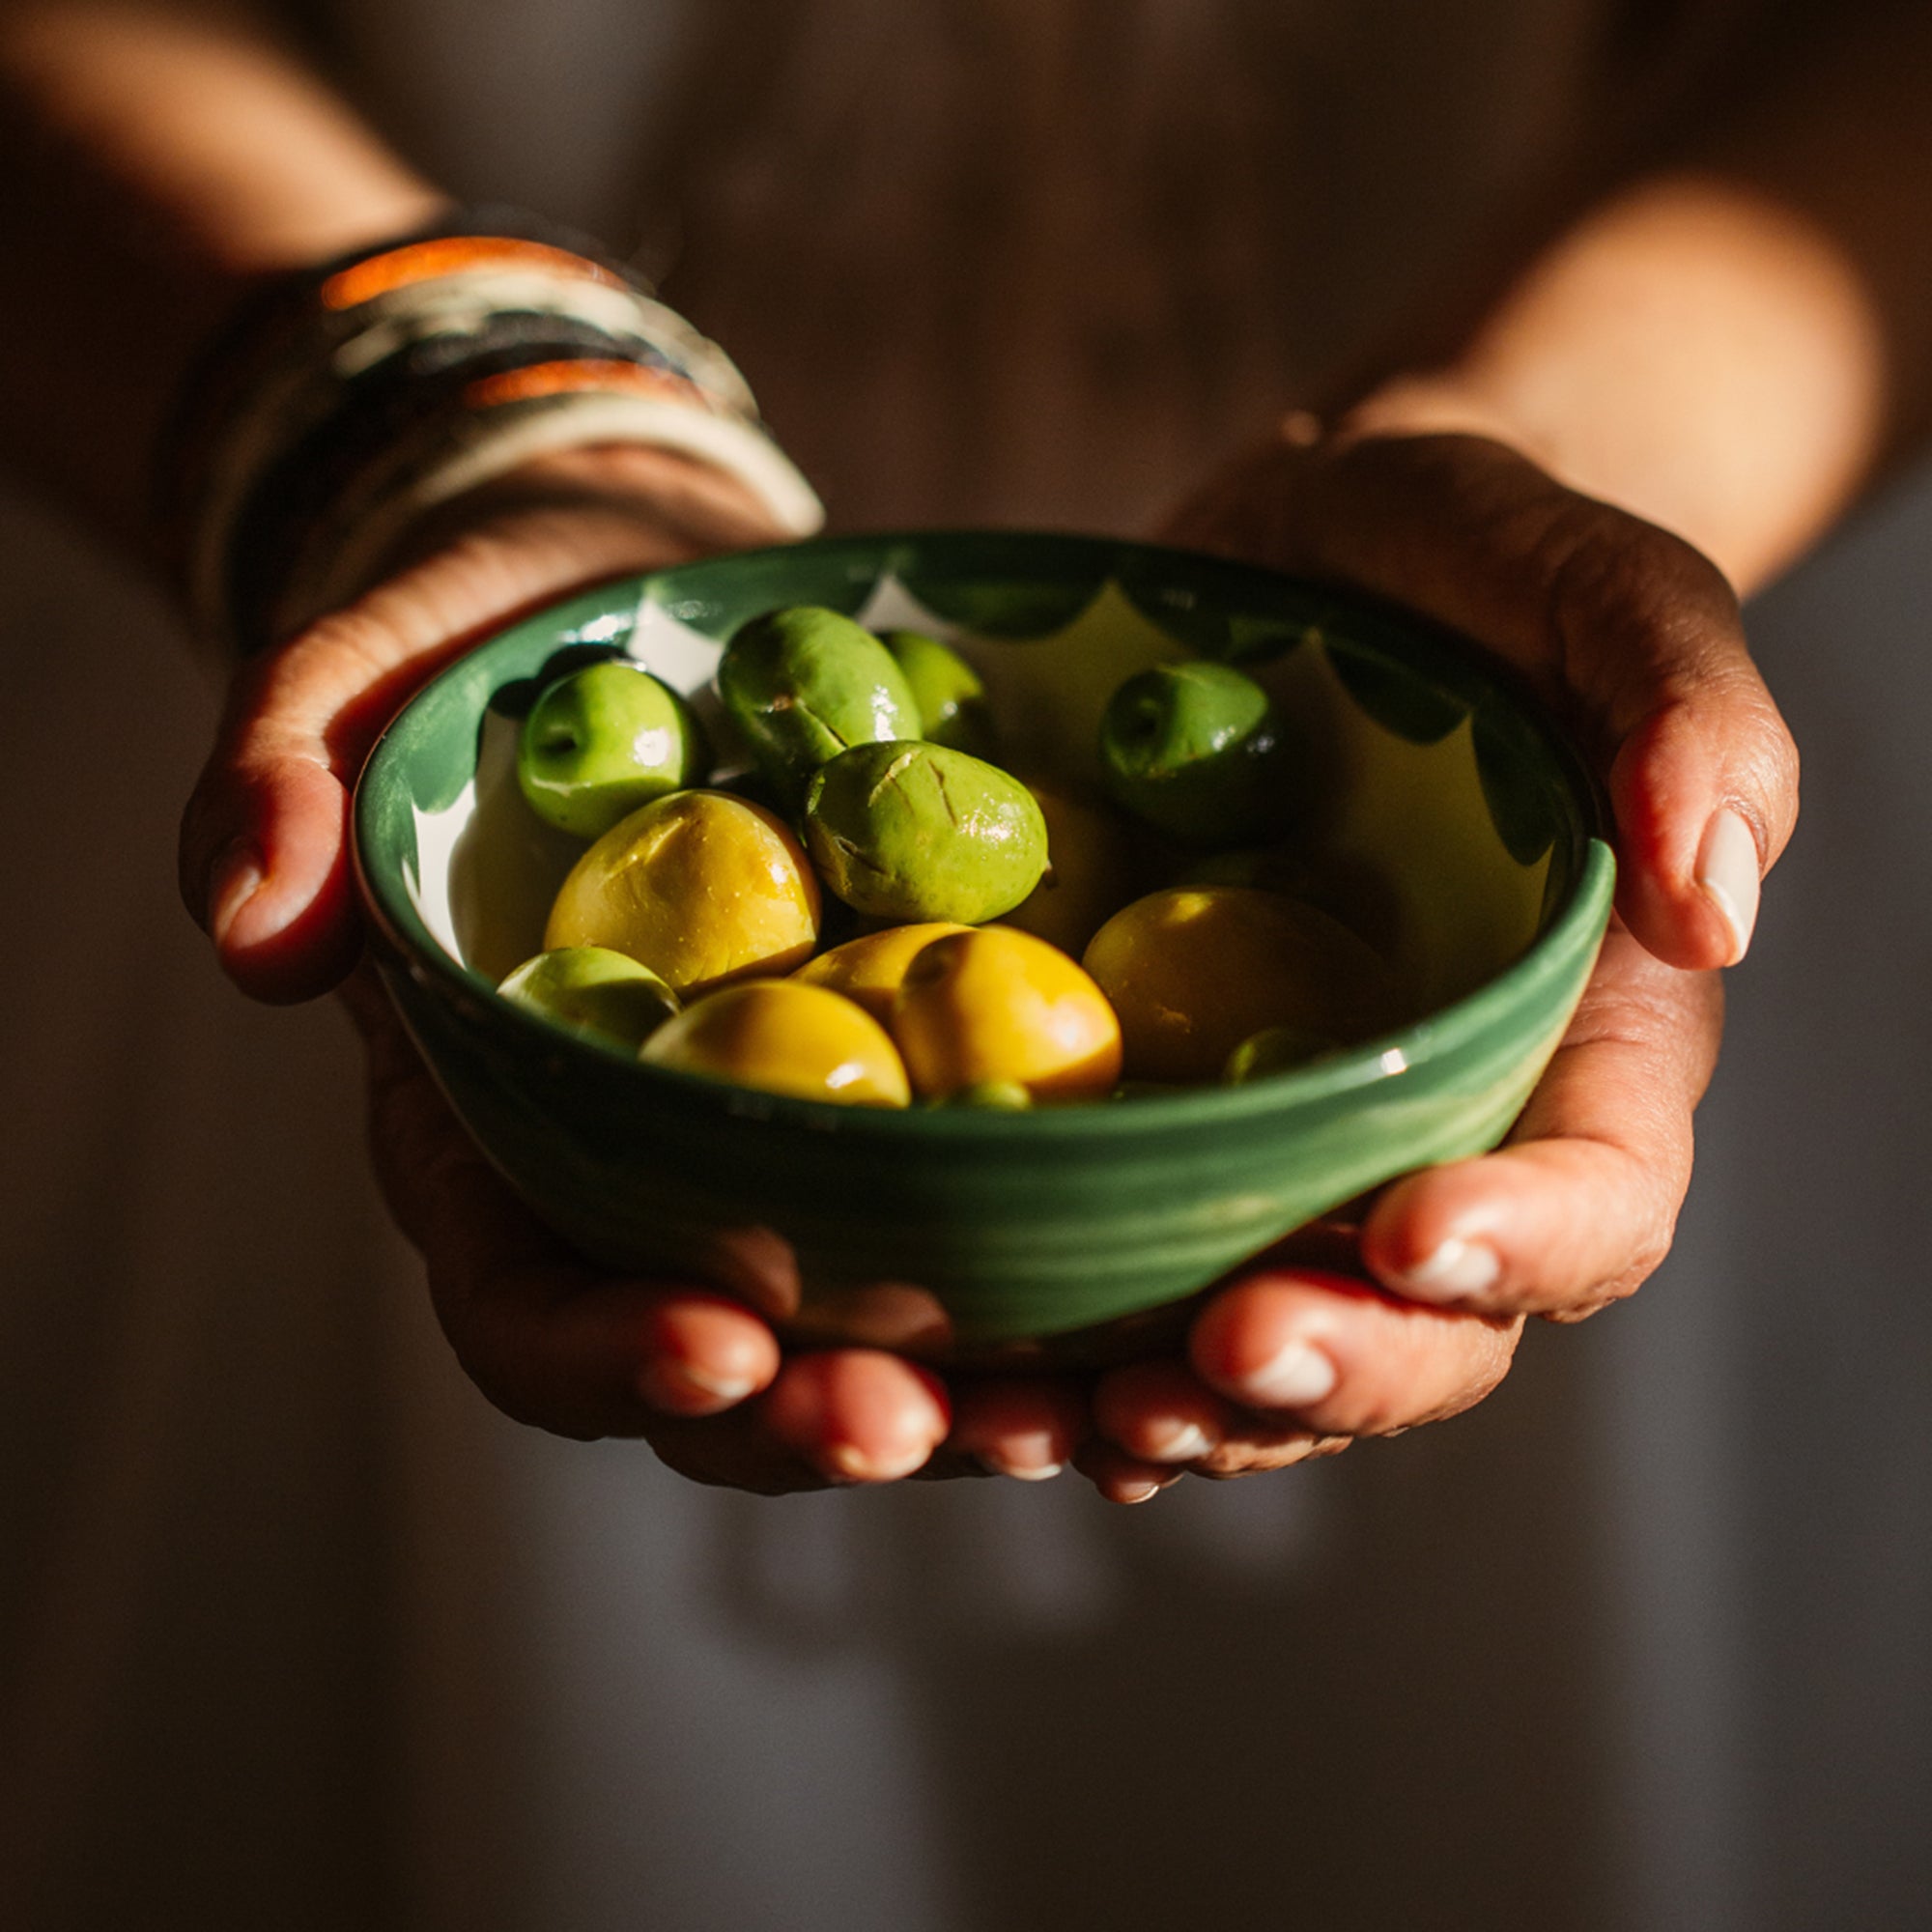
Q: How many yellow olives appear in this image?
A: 5